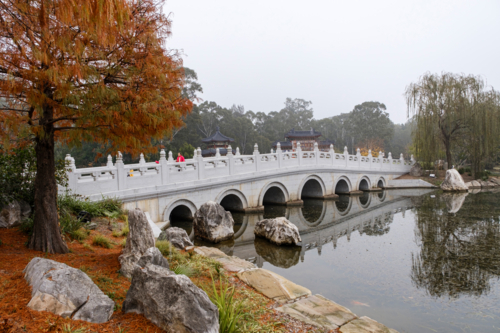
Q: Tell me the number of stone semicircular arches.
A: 7